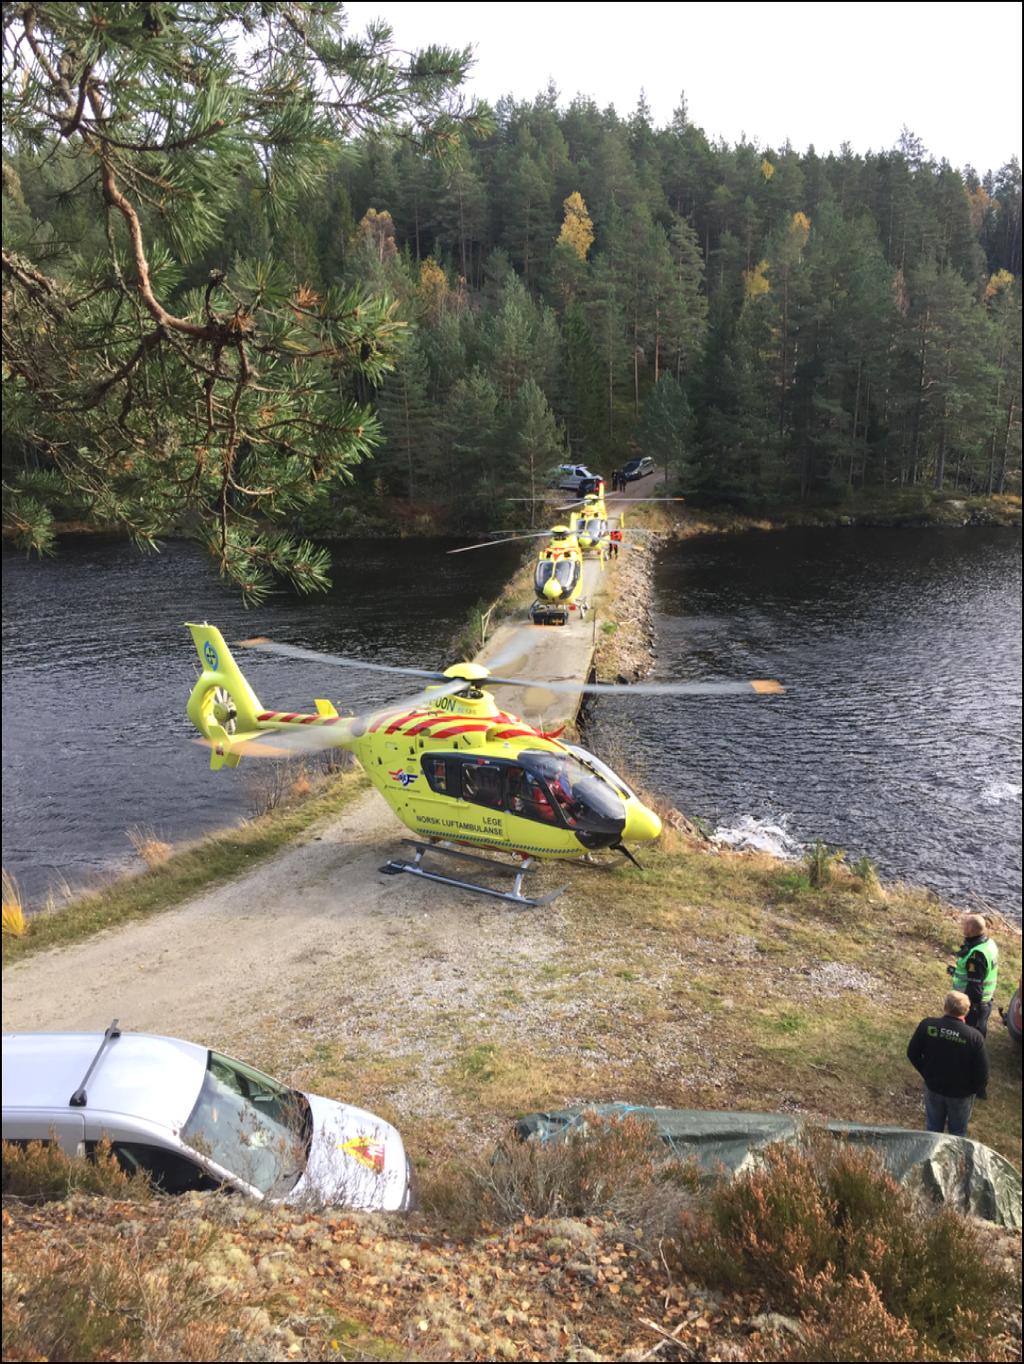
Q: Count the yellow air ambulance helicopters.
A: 3